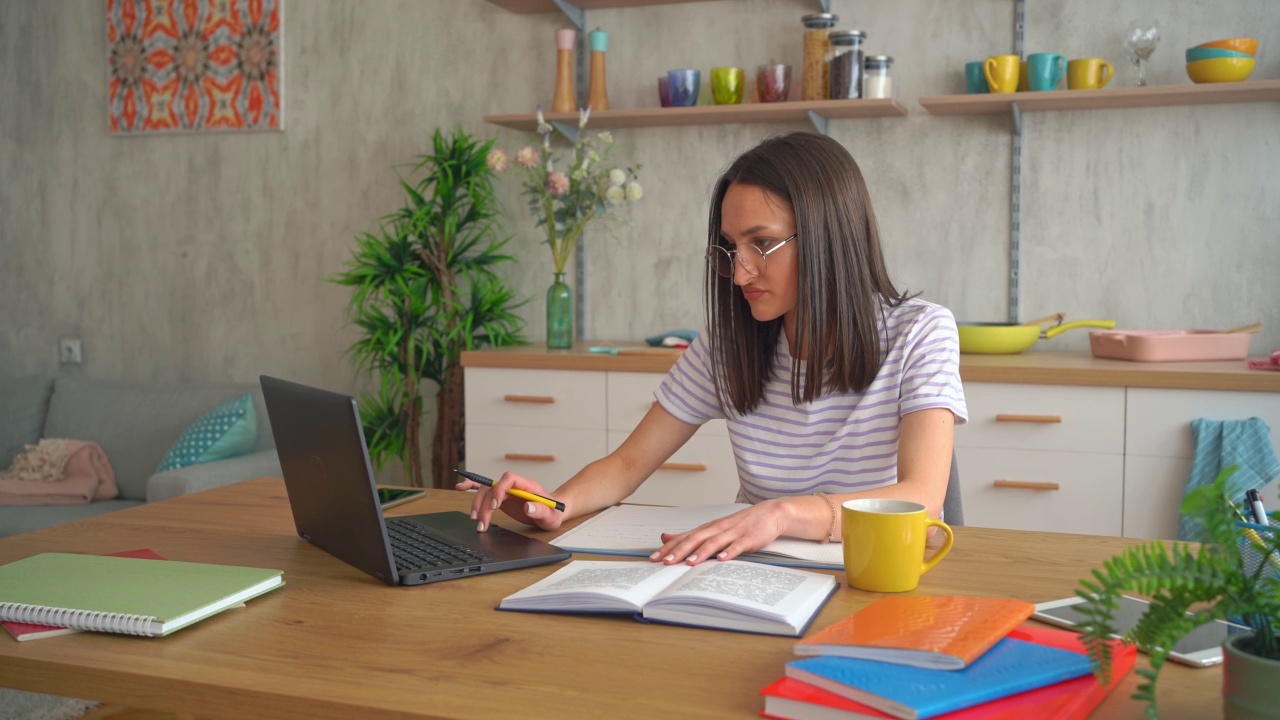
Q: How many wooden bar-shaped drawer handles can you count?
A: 5